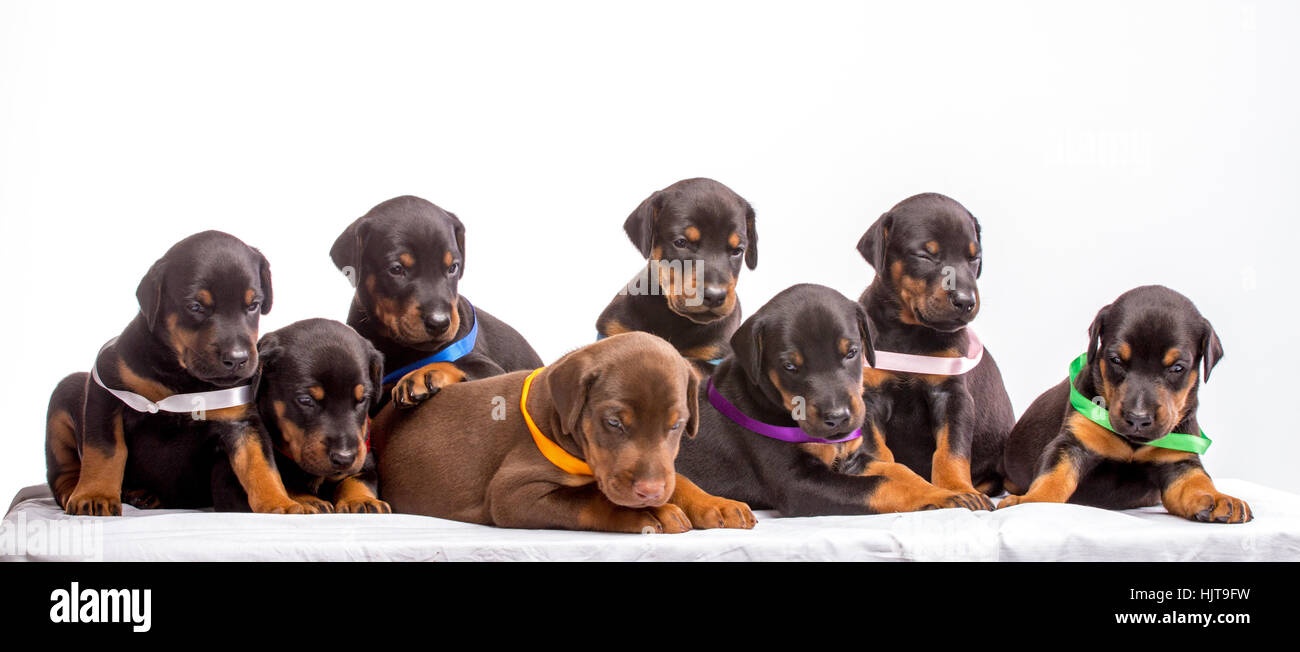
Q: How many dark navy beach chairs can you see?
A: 0